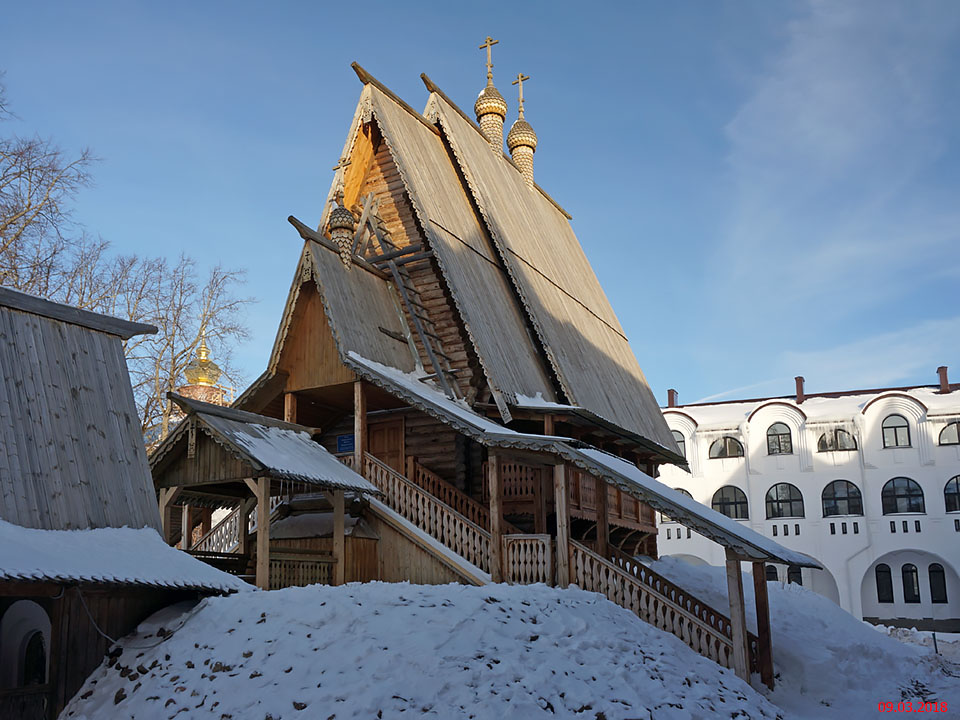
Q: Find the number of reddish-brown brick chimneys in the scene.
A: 3